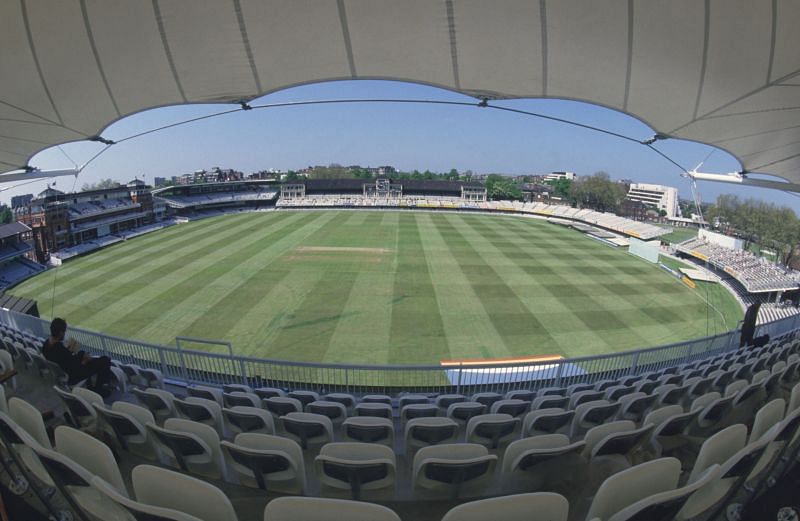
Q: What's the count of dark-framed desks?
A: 0